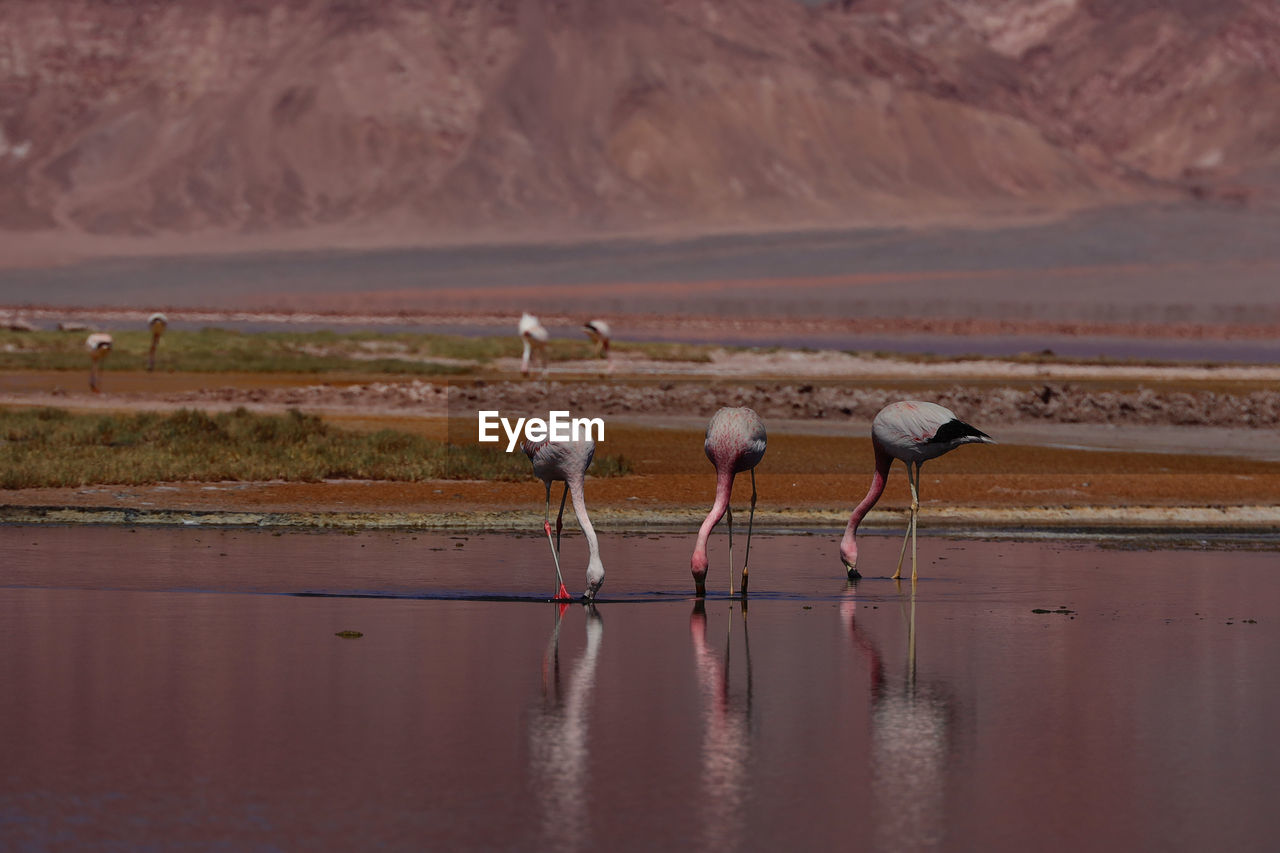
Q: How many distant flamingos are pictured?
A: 4